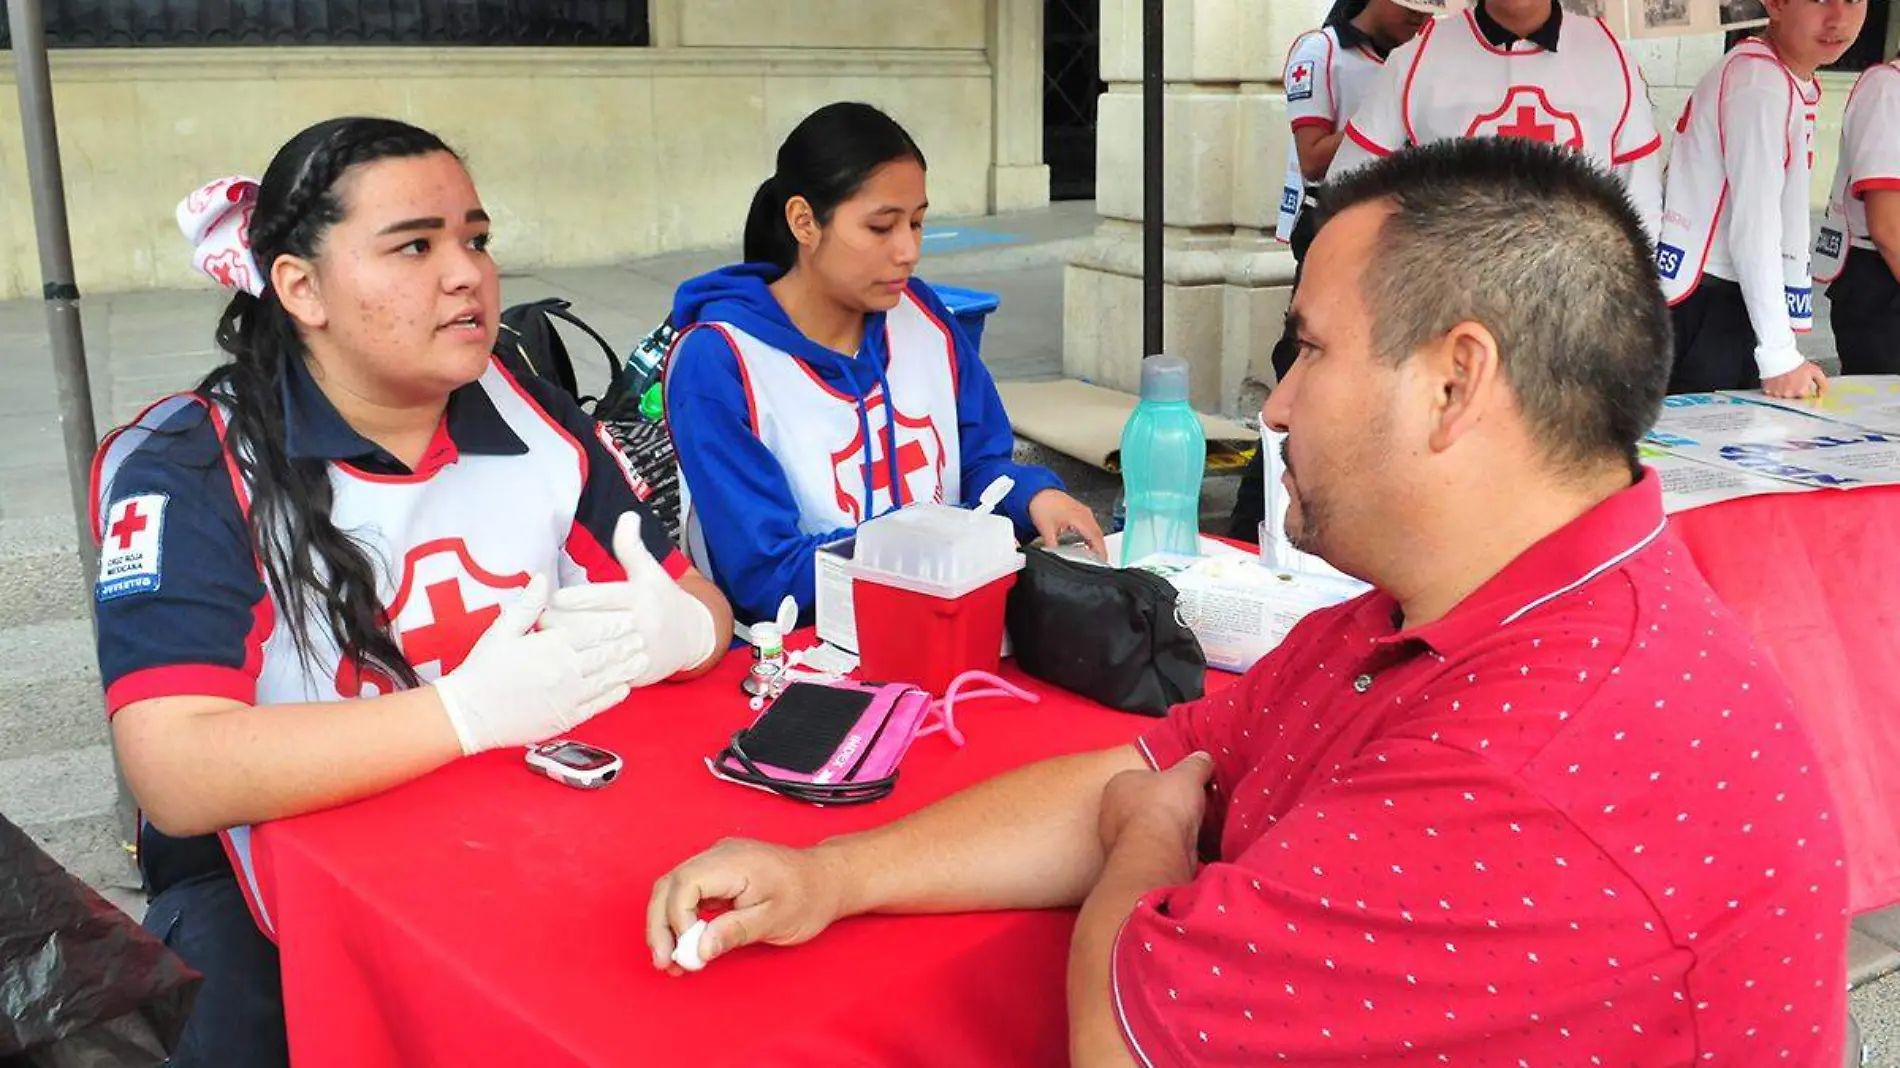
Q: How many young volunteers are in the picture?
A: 6